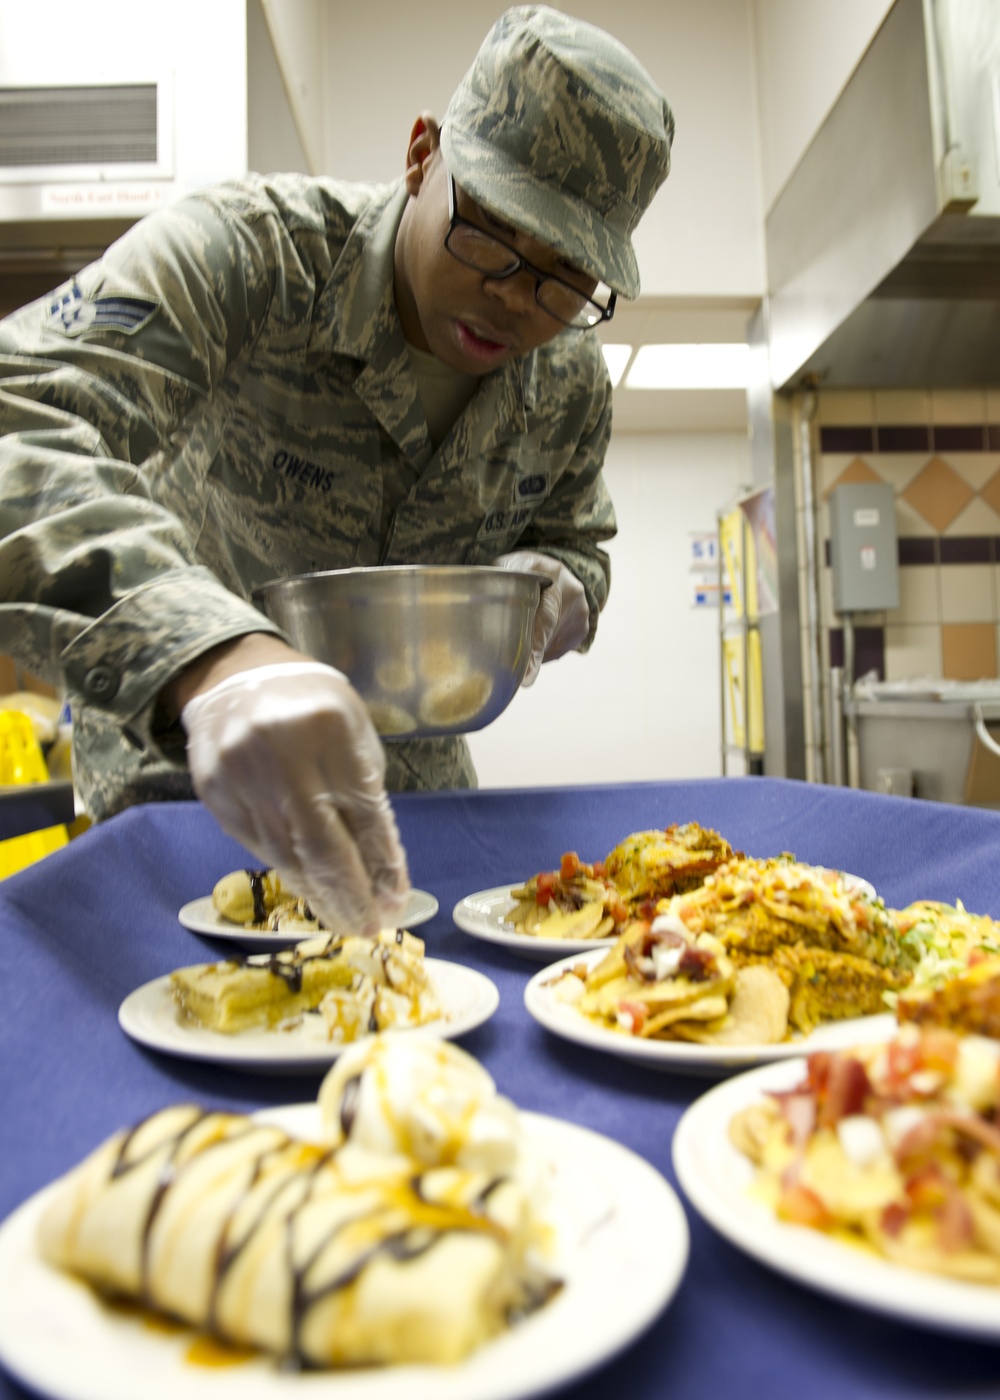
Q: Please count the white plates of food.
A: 6